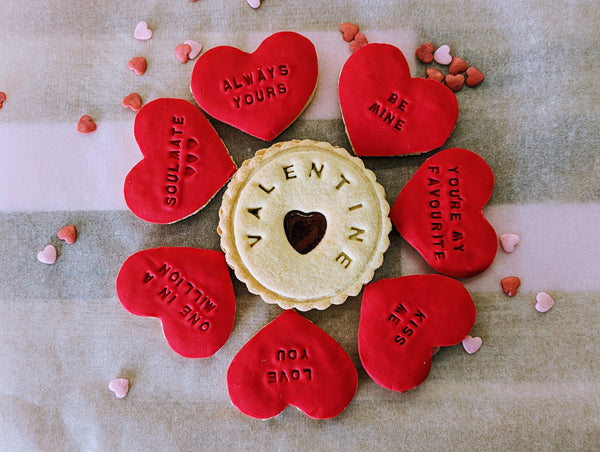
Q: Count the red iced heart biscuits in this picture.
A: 7